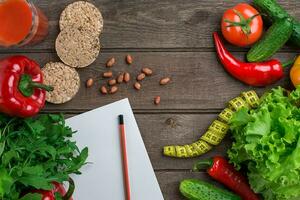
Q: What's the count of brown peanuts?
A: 14